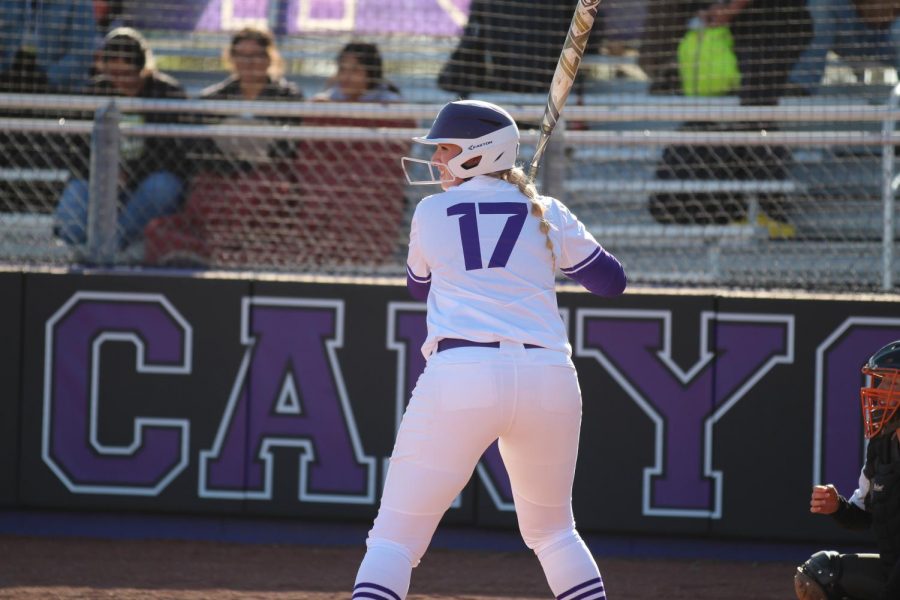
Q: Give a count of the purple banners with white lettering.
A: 1